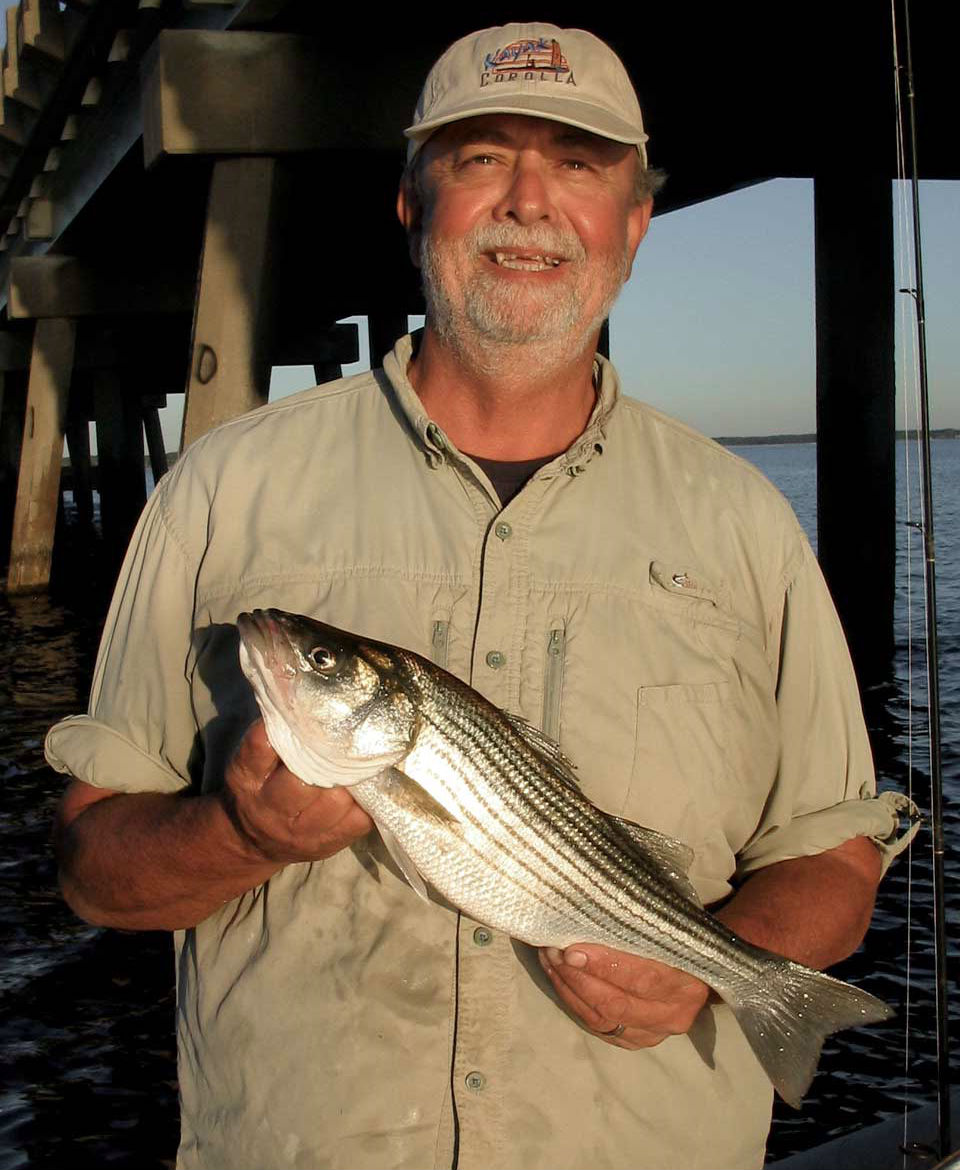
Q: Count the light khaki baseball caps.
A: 1